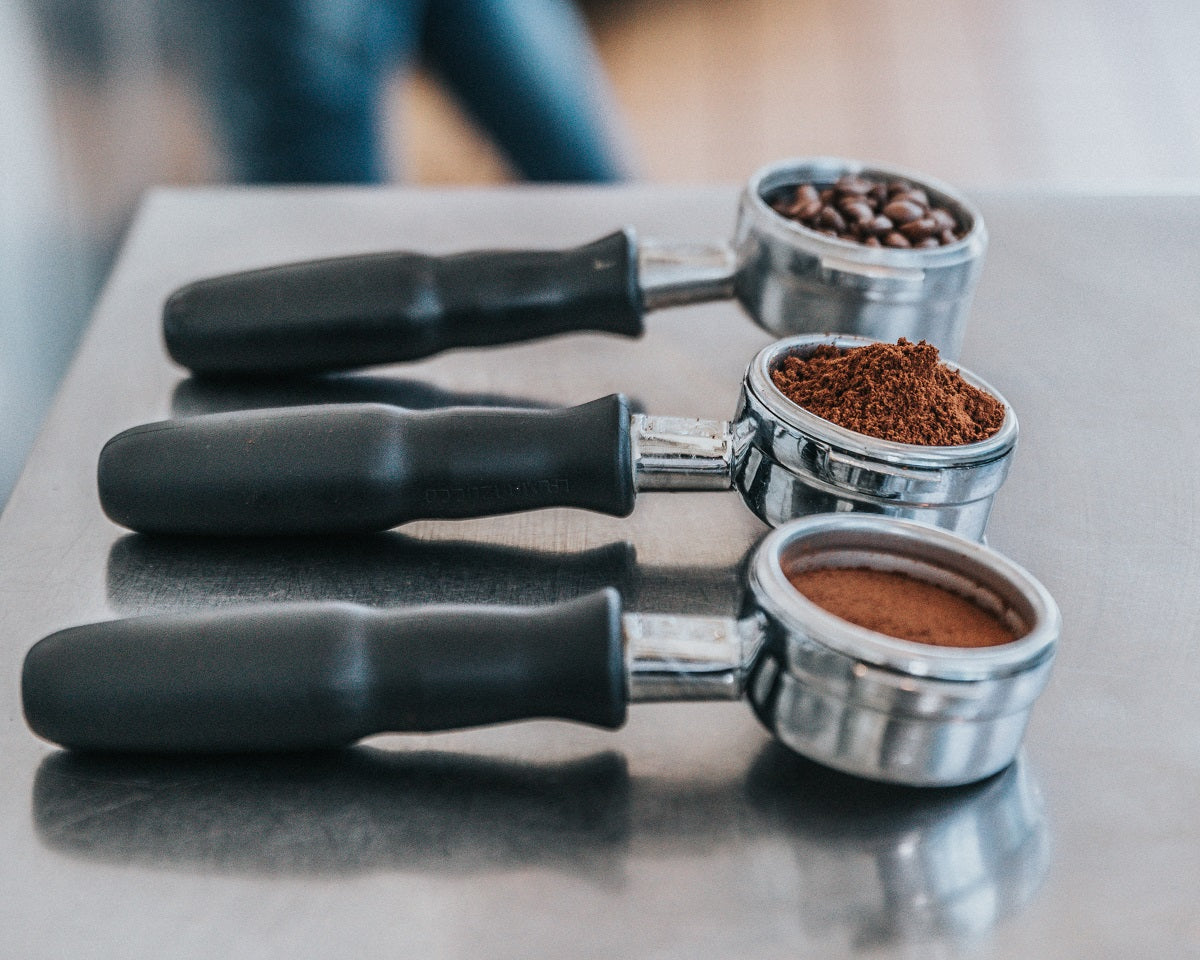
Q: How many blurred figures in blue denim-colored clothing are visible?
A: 1